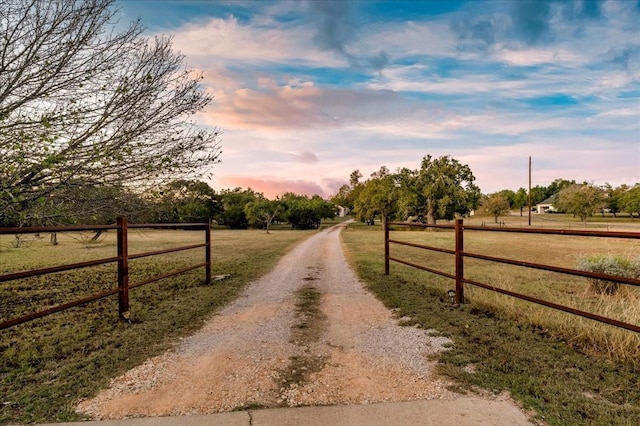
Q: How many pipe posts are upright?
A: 4